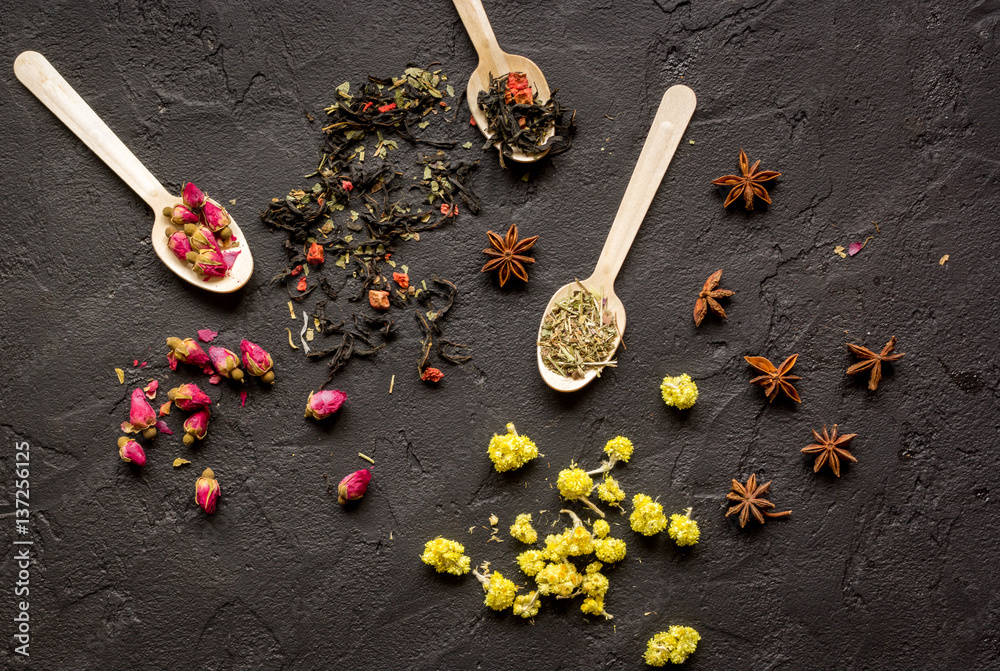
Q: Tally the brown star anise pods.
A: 7